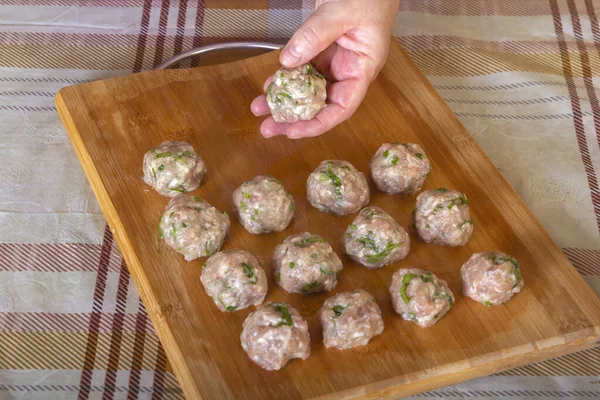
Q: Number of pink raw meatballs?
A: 14